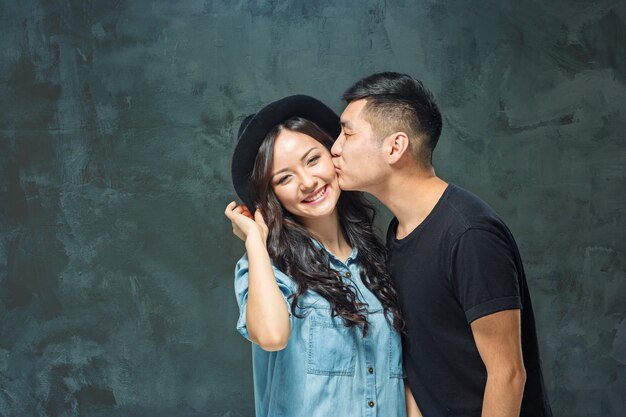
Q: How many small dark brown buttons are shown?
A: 3